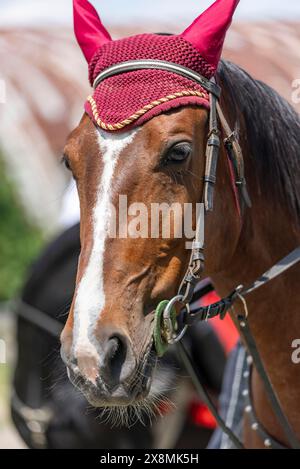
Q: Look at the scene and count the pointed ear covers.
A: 2